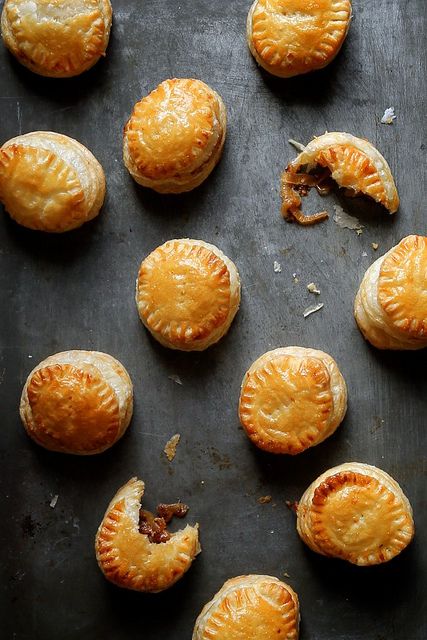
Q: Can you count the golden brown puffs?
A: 12